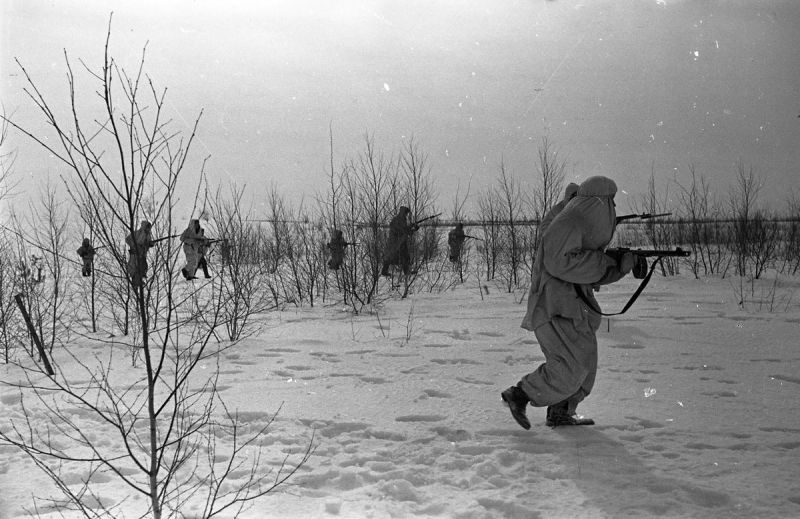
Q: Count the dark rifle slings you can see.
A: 1